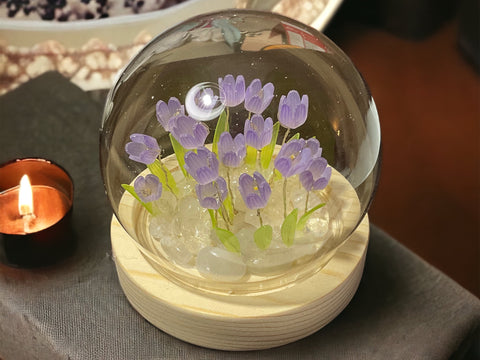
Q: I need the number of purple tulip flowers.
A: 15